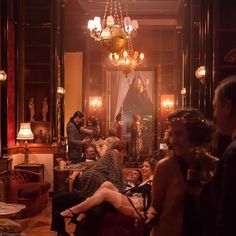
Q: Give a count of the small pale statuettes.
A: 2